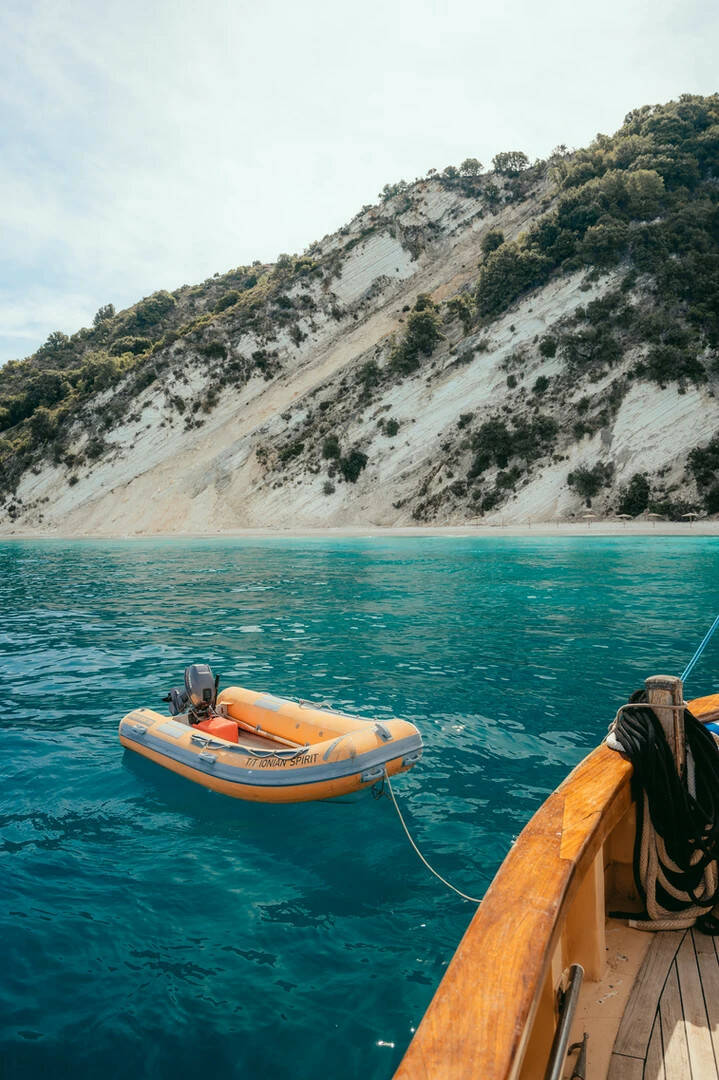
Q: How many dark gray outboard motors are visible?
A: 1